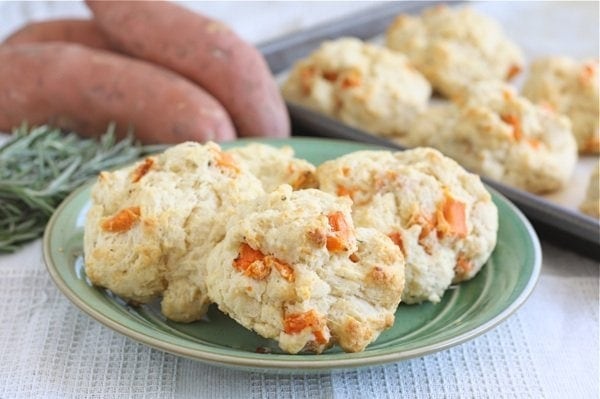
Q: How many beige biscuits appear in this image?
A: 9